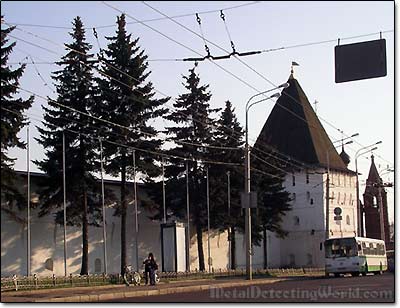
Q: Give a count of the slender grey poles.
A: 8